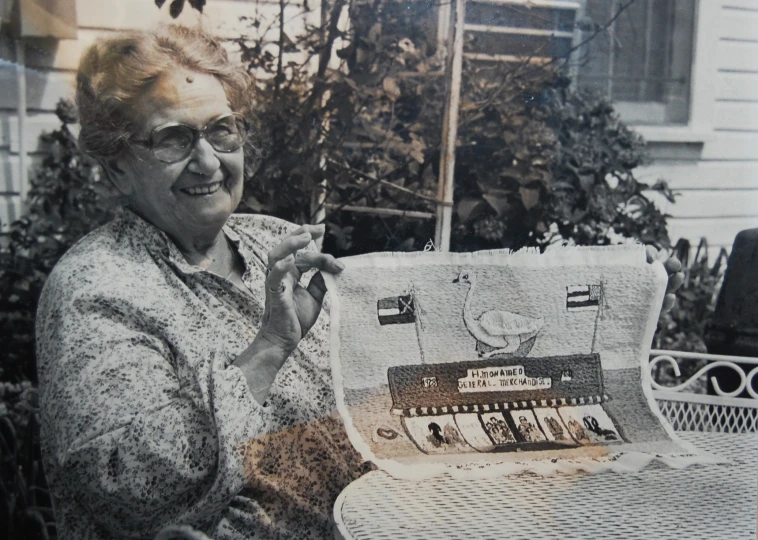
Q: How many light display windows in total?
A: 6